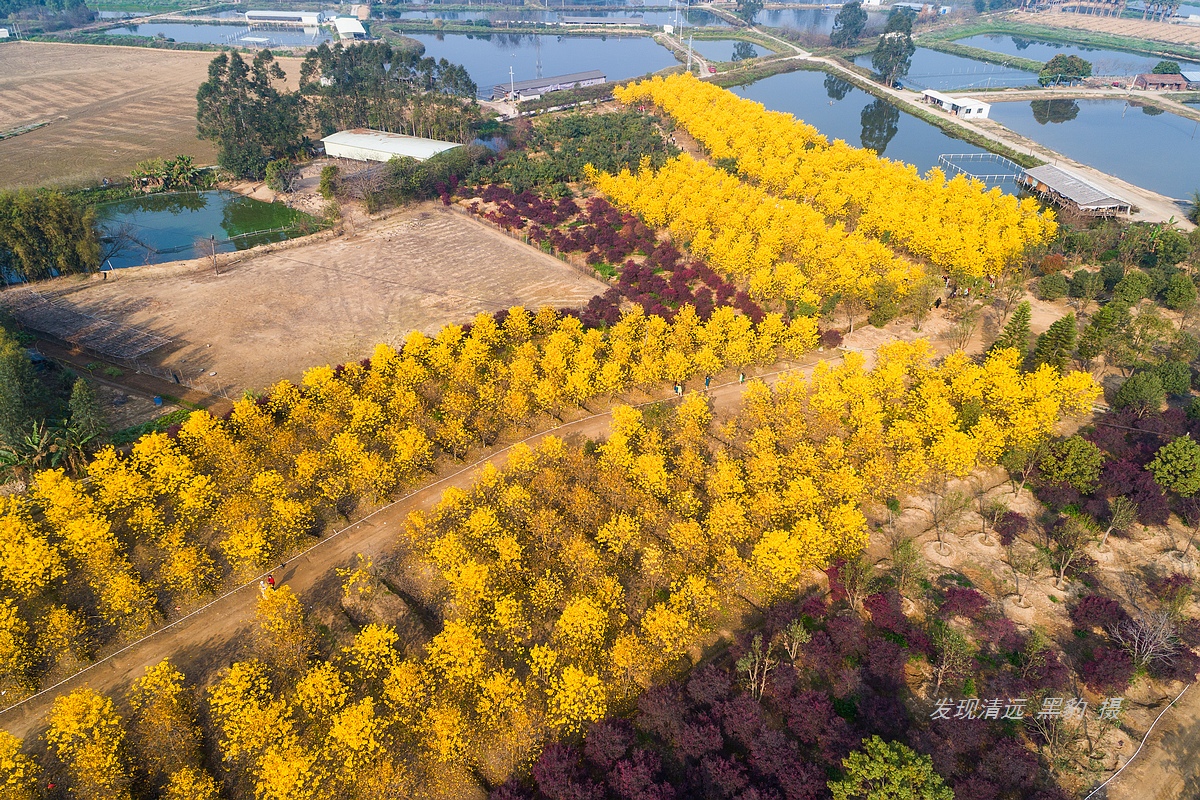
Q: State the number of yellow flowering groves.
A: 4